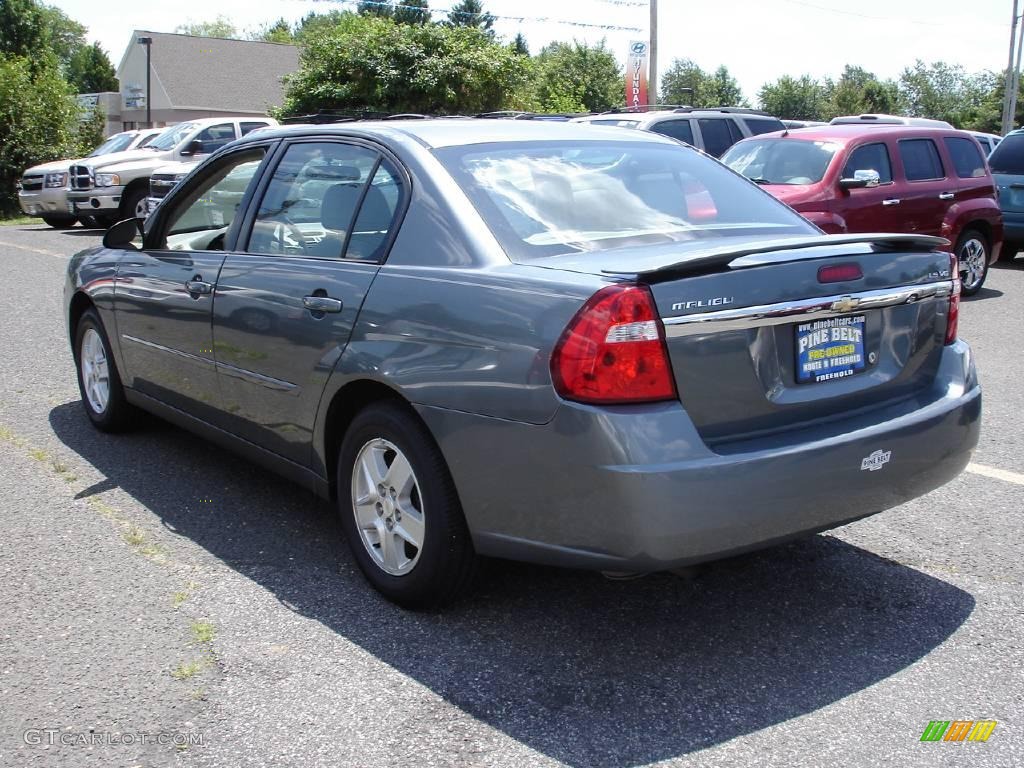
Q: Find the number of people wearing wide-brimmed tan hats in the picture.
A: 0